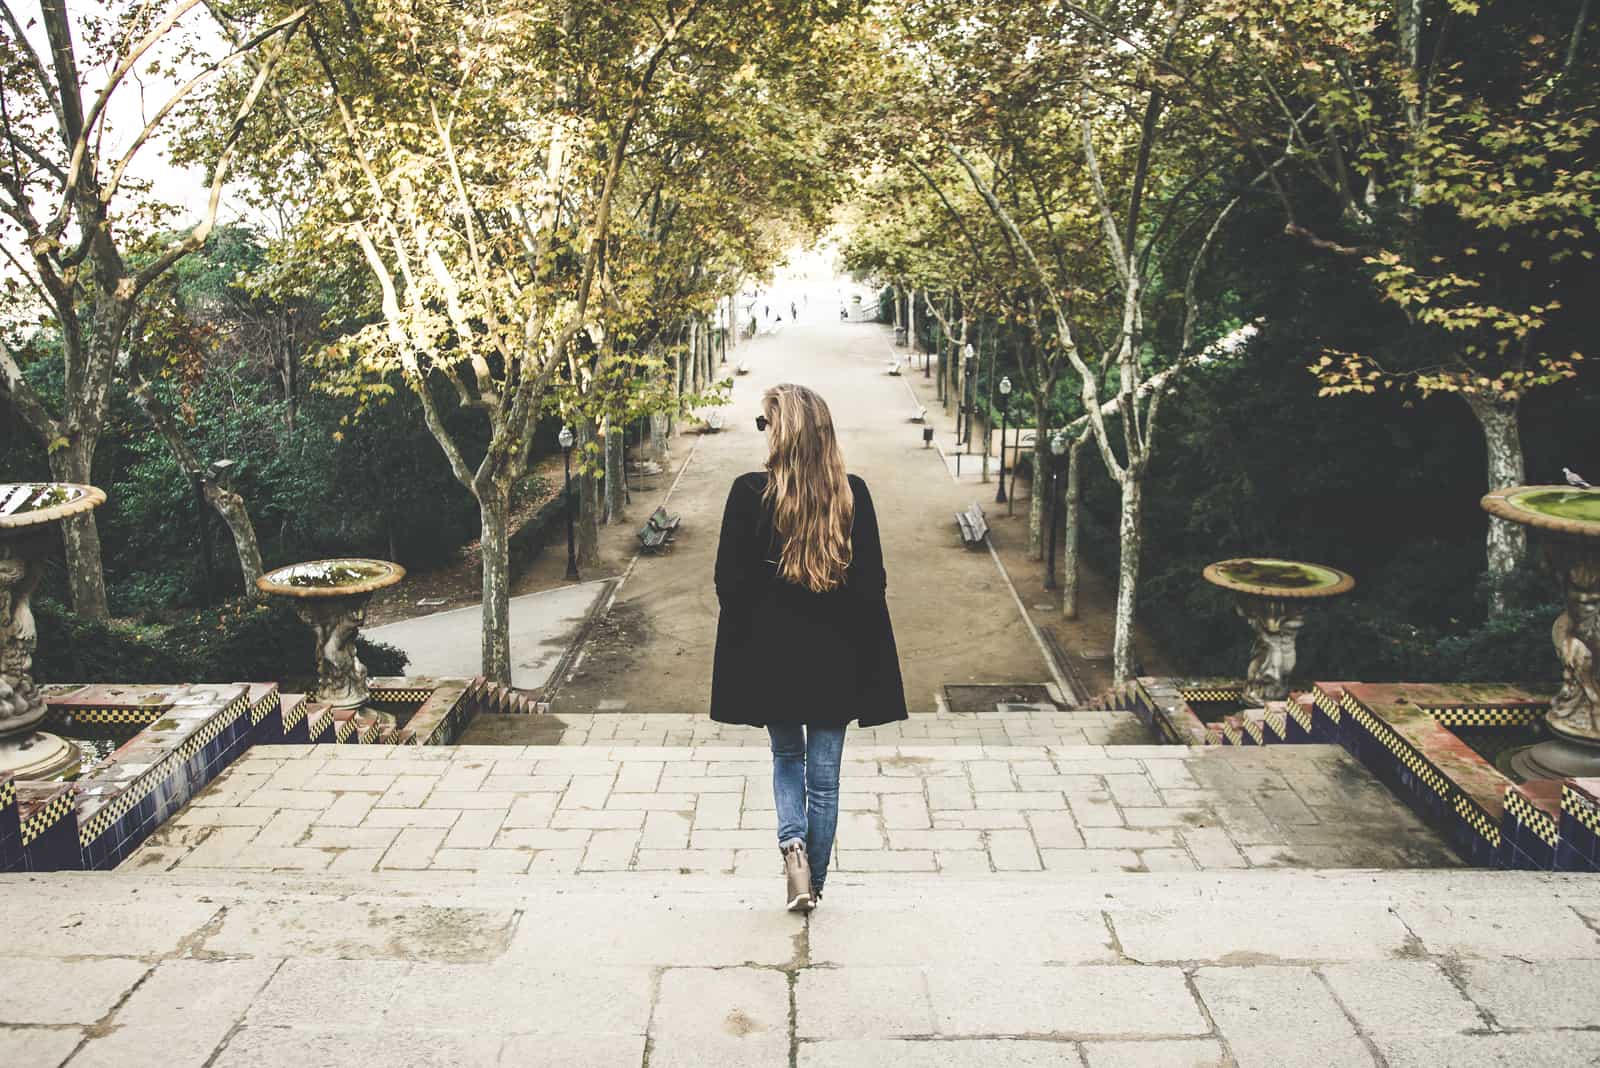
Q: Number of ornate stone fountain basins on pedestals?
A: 4